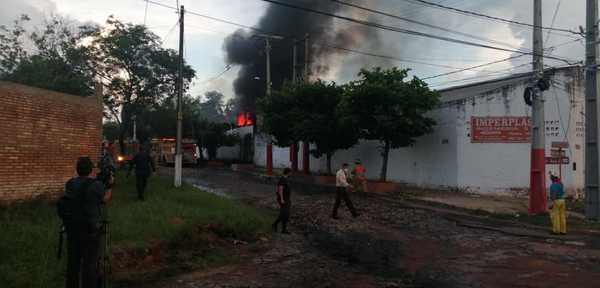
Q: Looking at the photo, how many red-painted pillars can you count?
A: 4